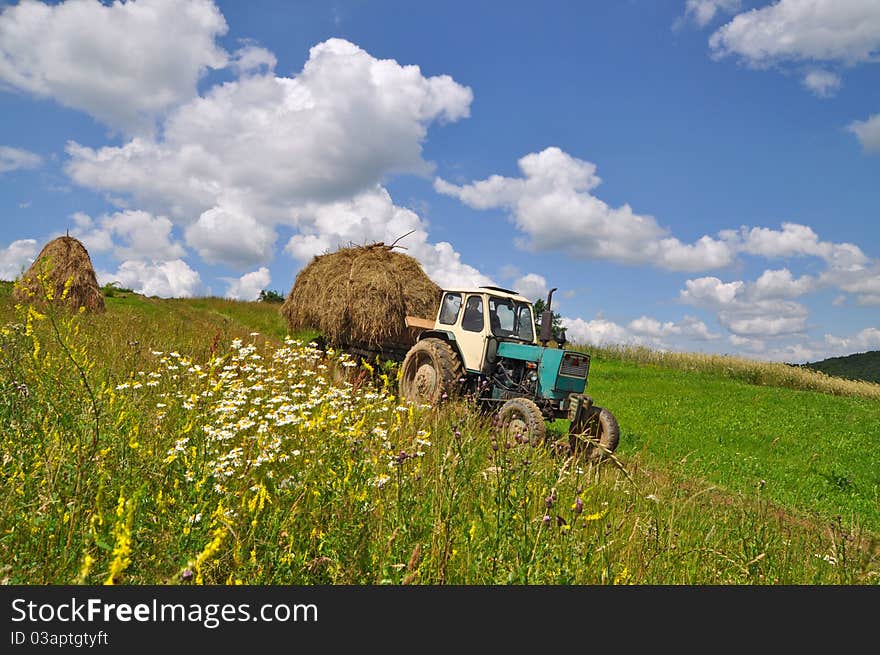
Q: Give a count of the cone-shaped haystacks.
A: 1